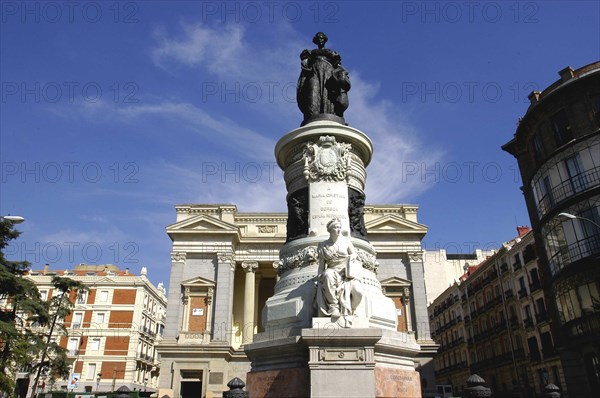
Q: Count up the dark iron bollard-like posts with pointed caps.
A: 4